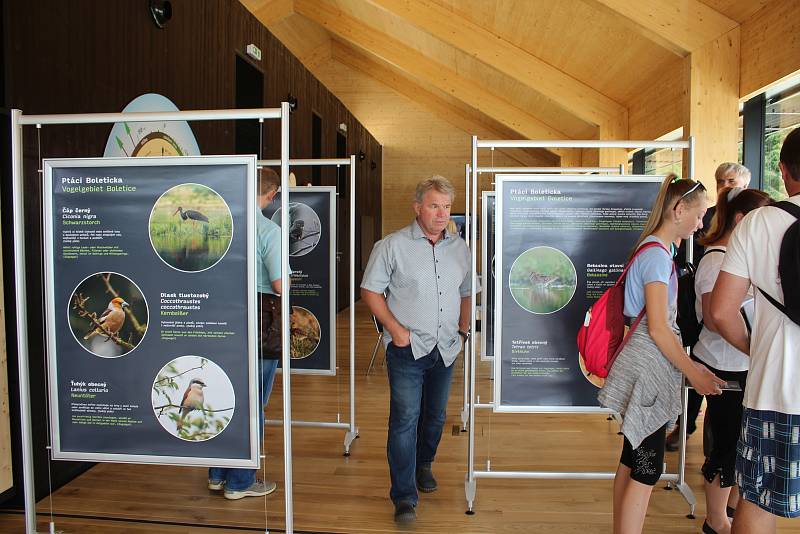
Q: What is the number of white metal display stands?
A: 4